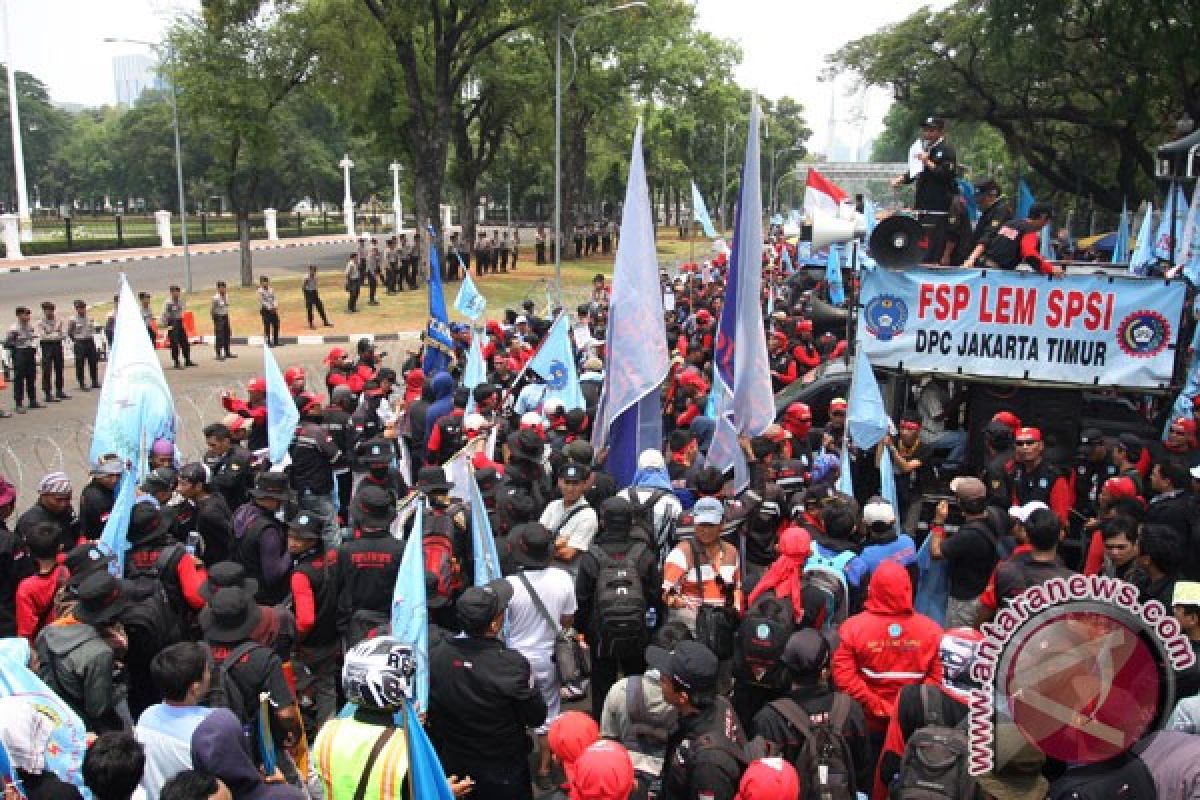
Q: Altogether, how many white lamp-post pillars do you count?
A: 2